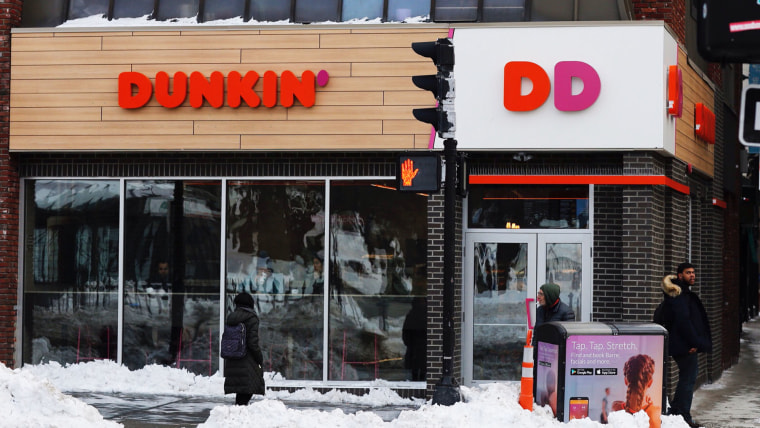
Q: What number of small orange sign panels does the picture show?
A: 2